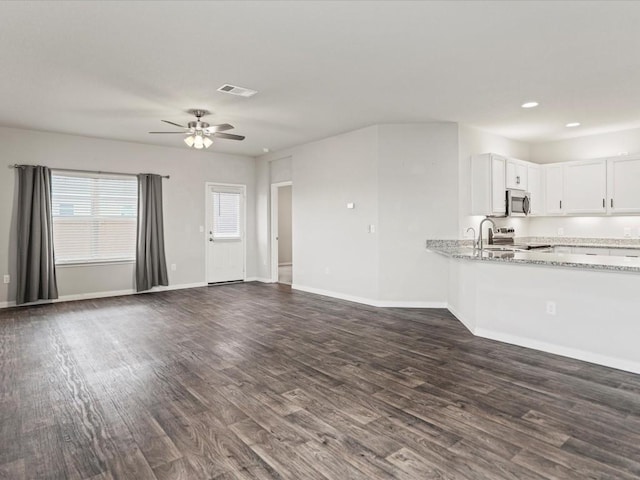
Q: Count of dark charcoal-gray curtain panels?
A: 2